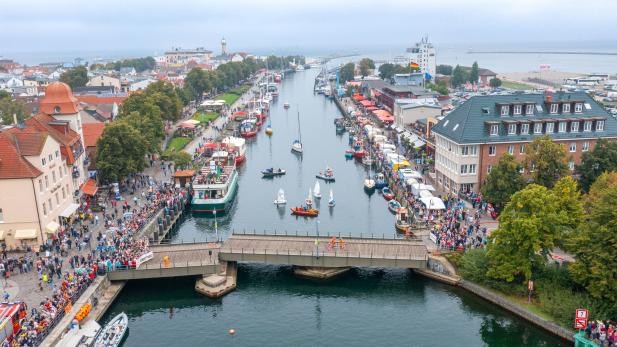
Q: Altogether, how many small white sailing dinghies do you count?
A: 4